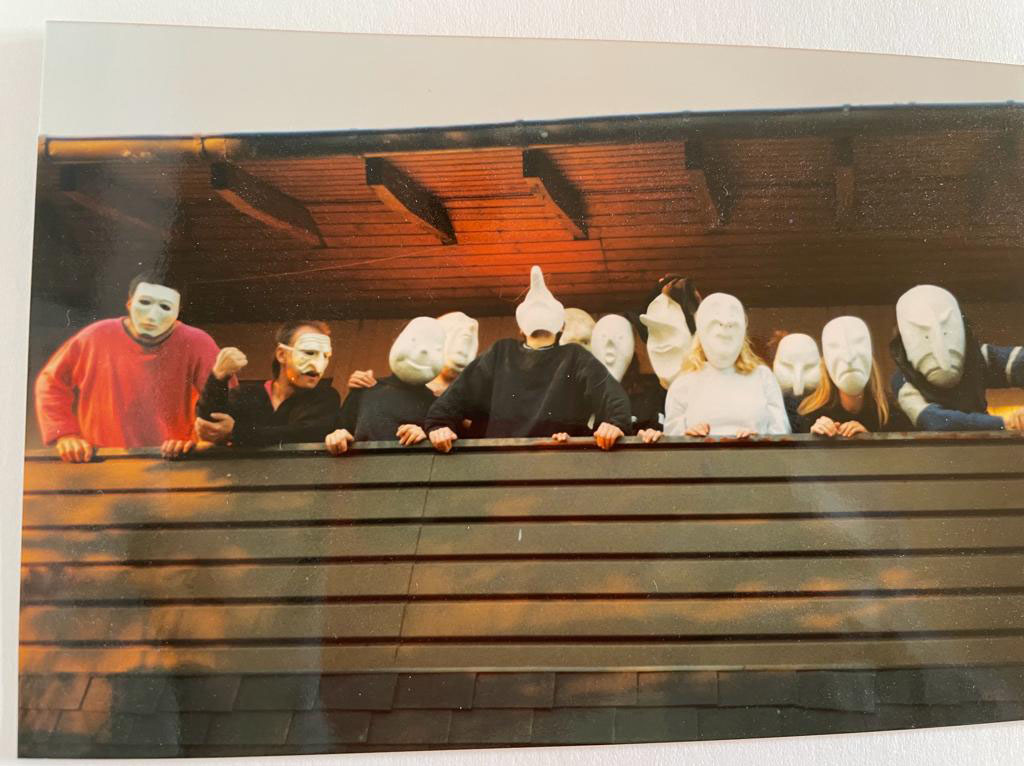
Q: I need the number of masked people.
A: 12